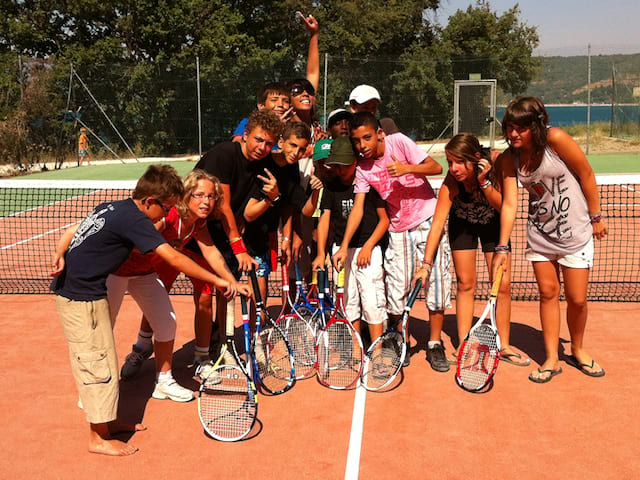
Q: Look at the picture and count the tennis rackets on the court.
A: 11